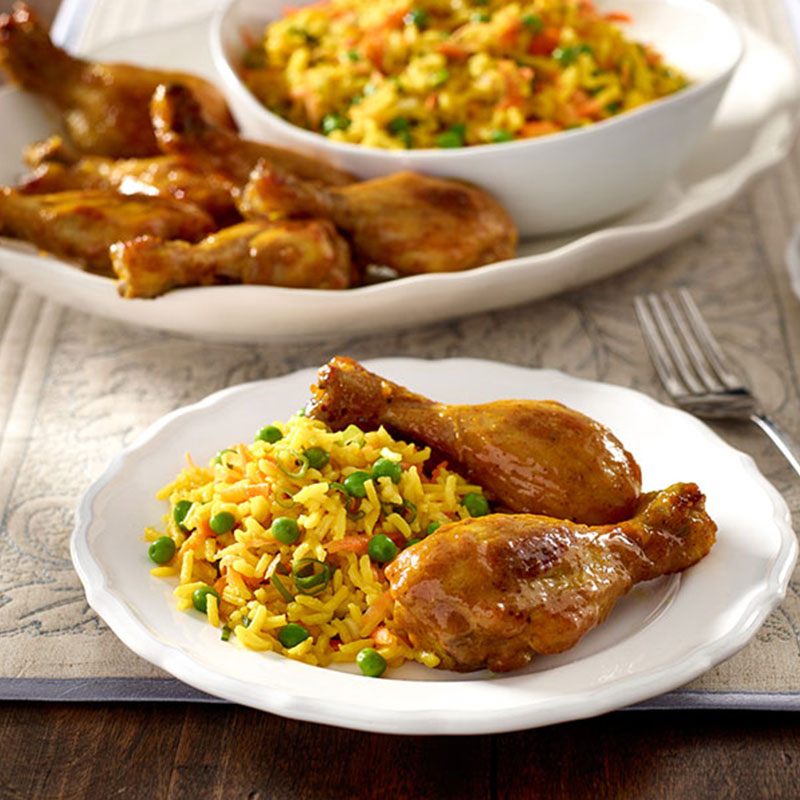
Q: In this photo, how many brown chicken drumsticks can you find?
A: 8